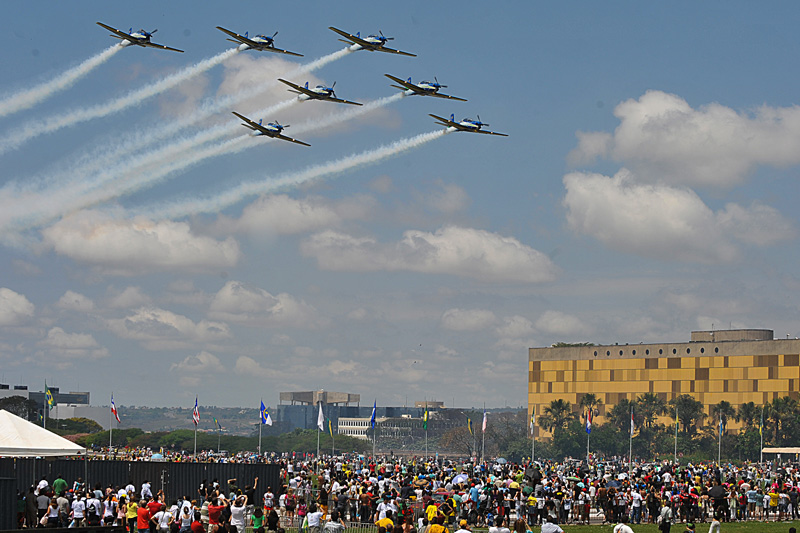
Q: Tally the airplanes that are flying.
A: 7